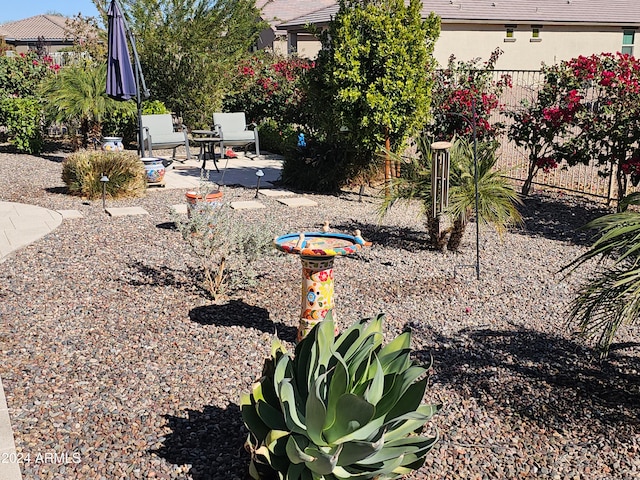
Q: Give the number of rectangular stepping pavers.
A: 6